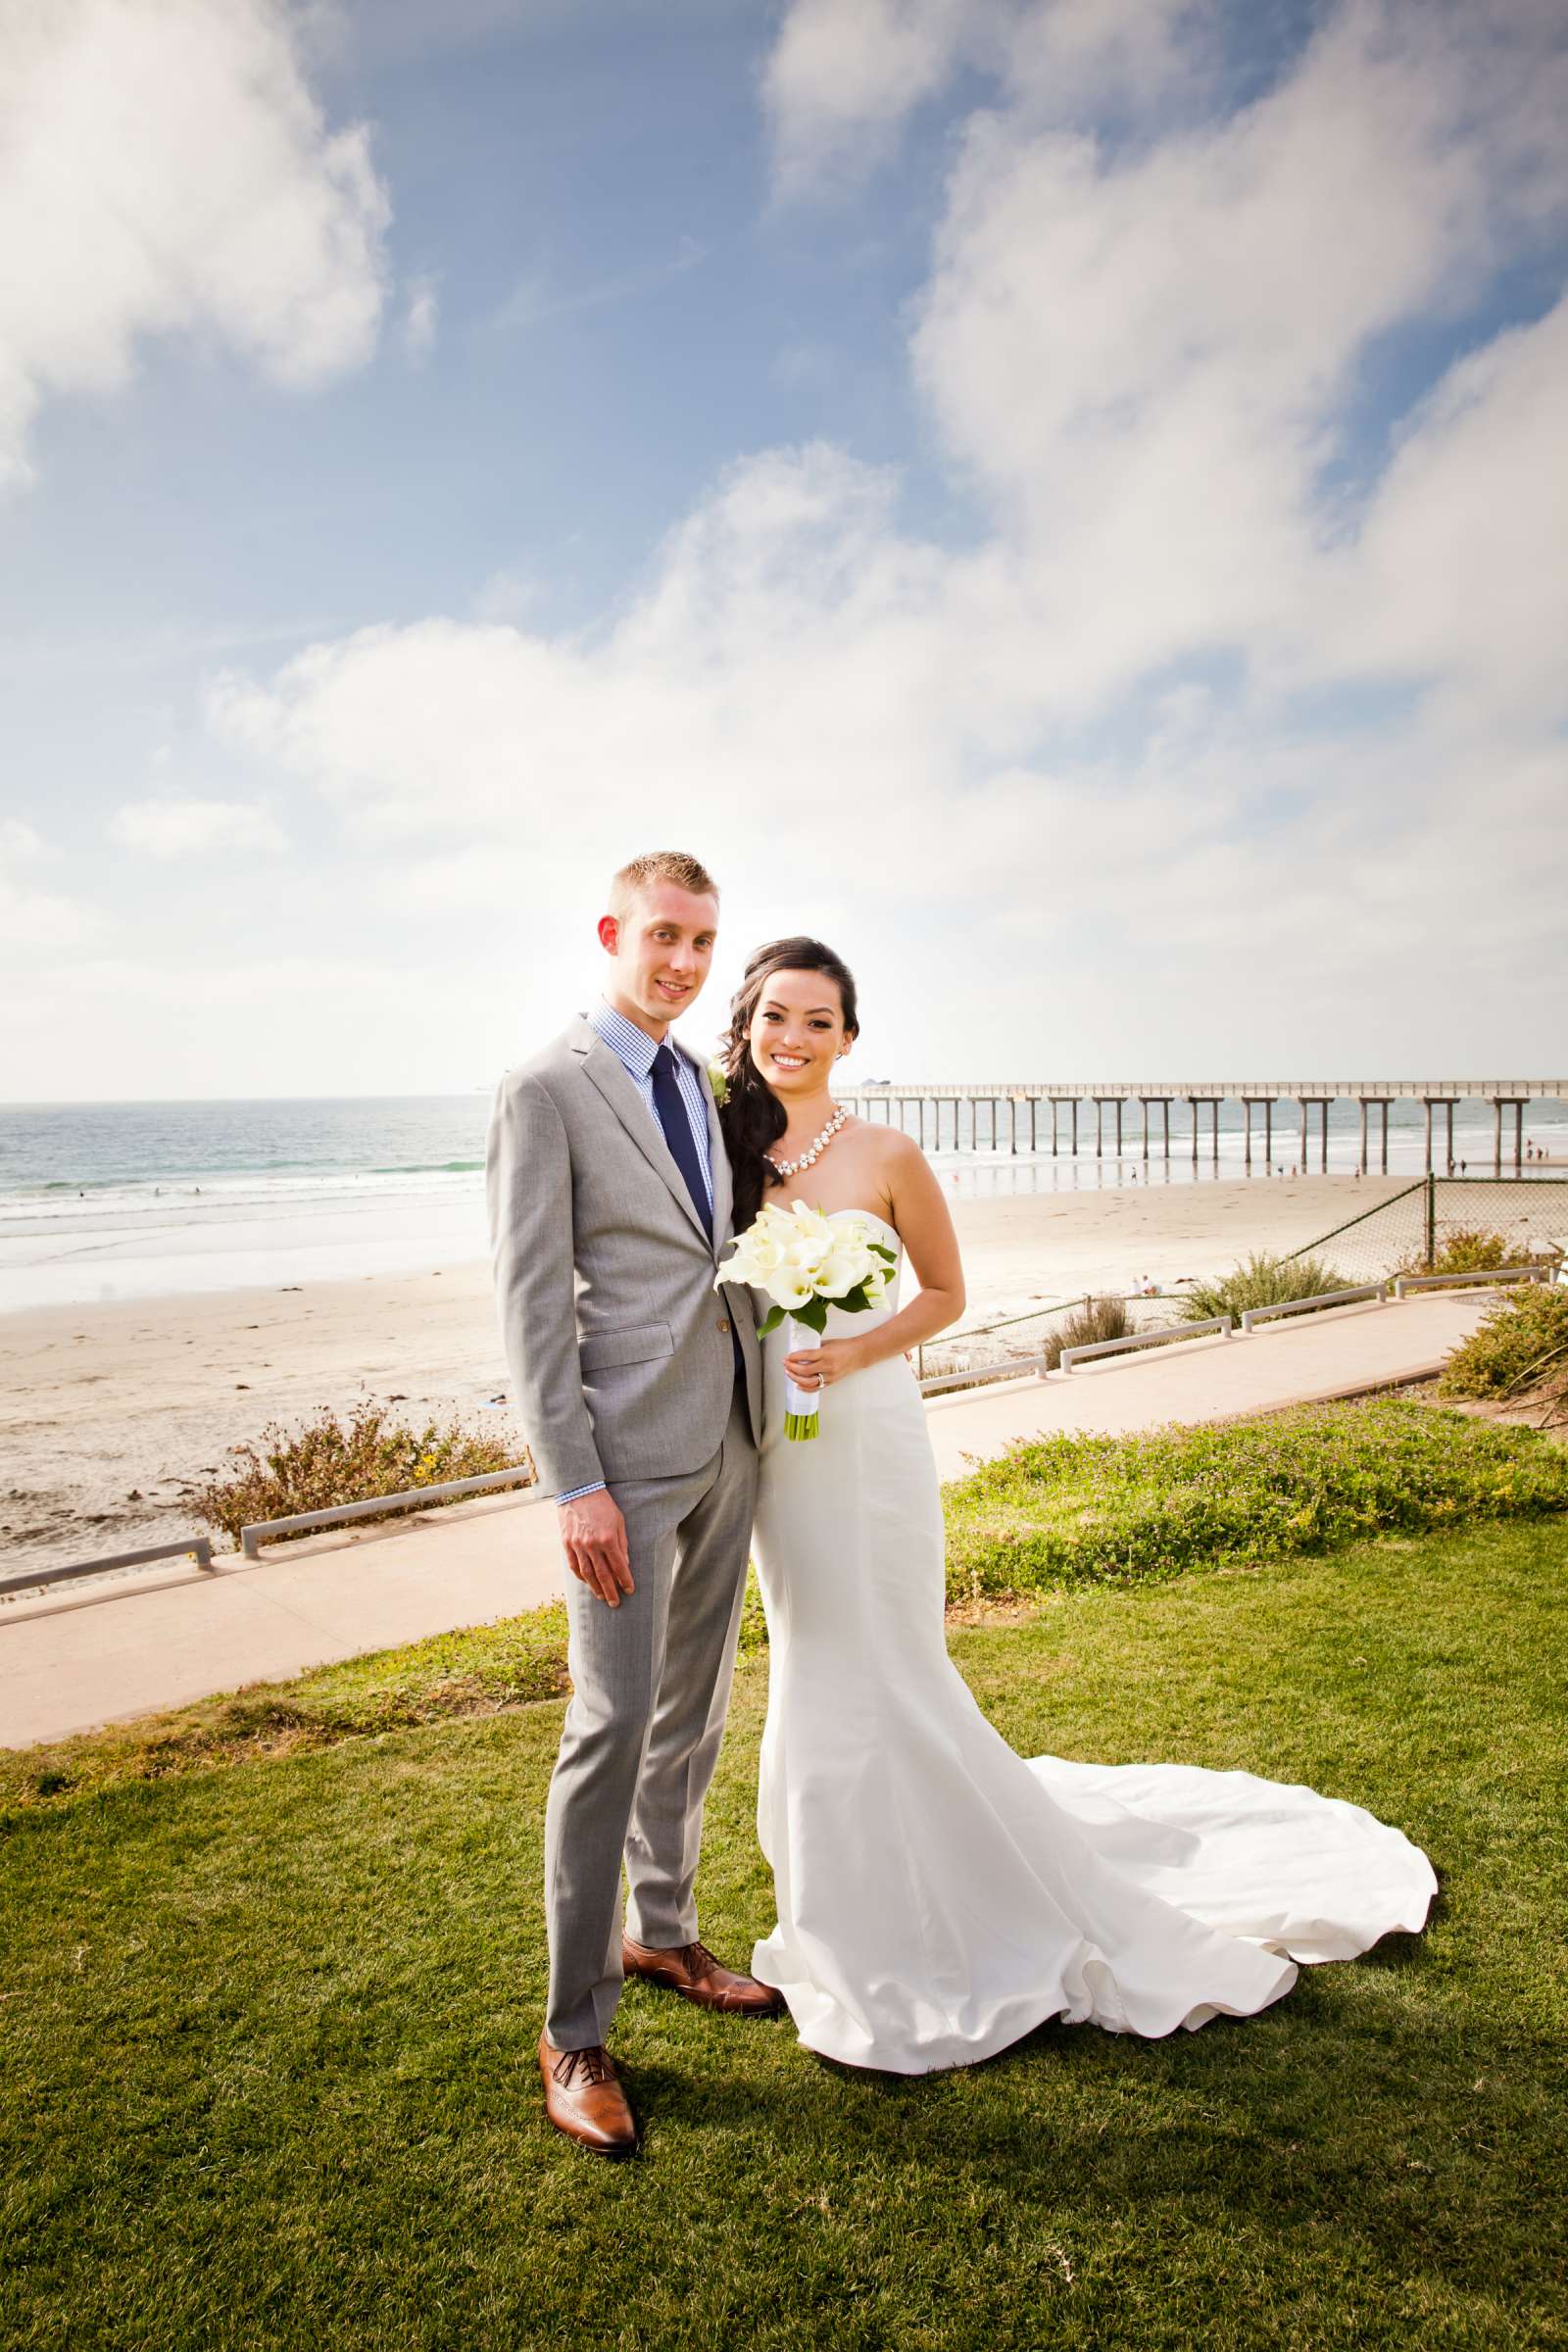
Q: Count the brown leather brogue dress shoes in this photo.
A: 2